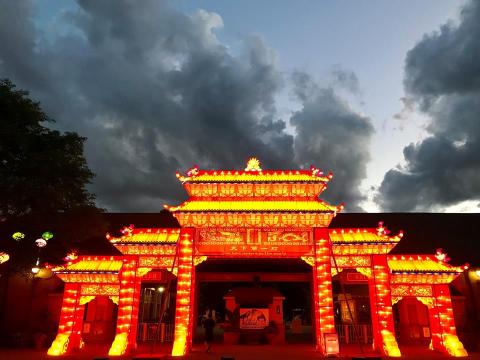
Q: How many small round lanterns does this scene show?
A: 4